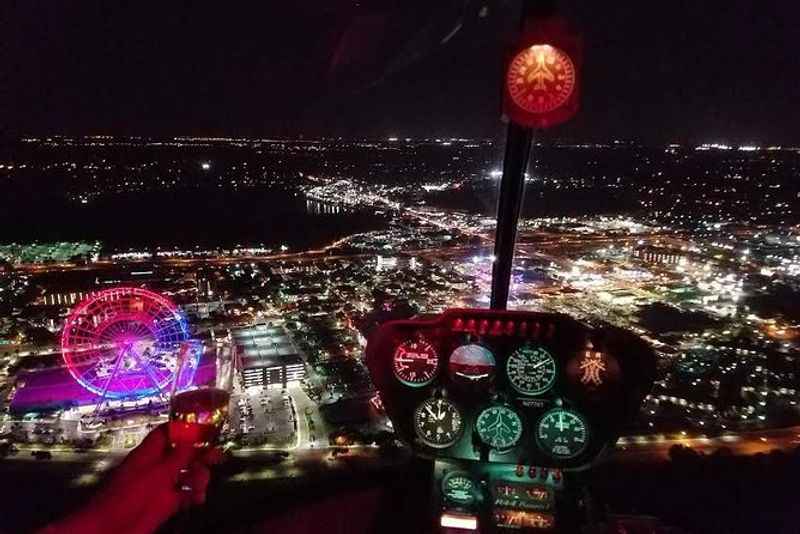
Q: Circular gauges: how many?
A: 9